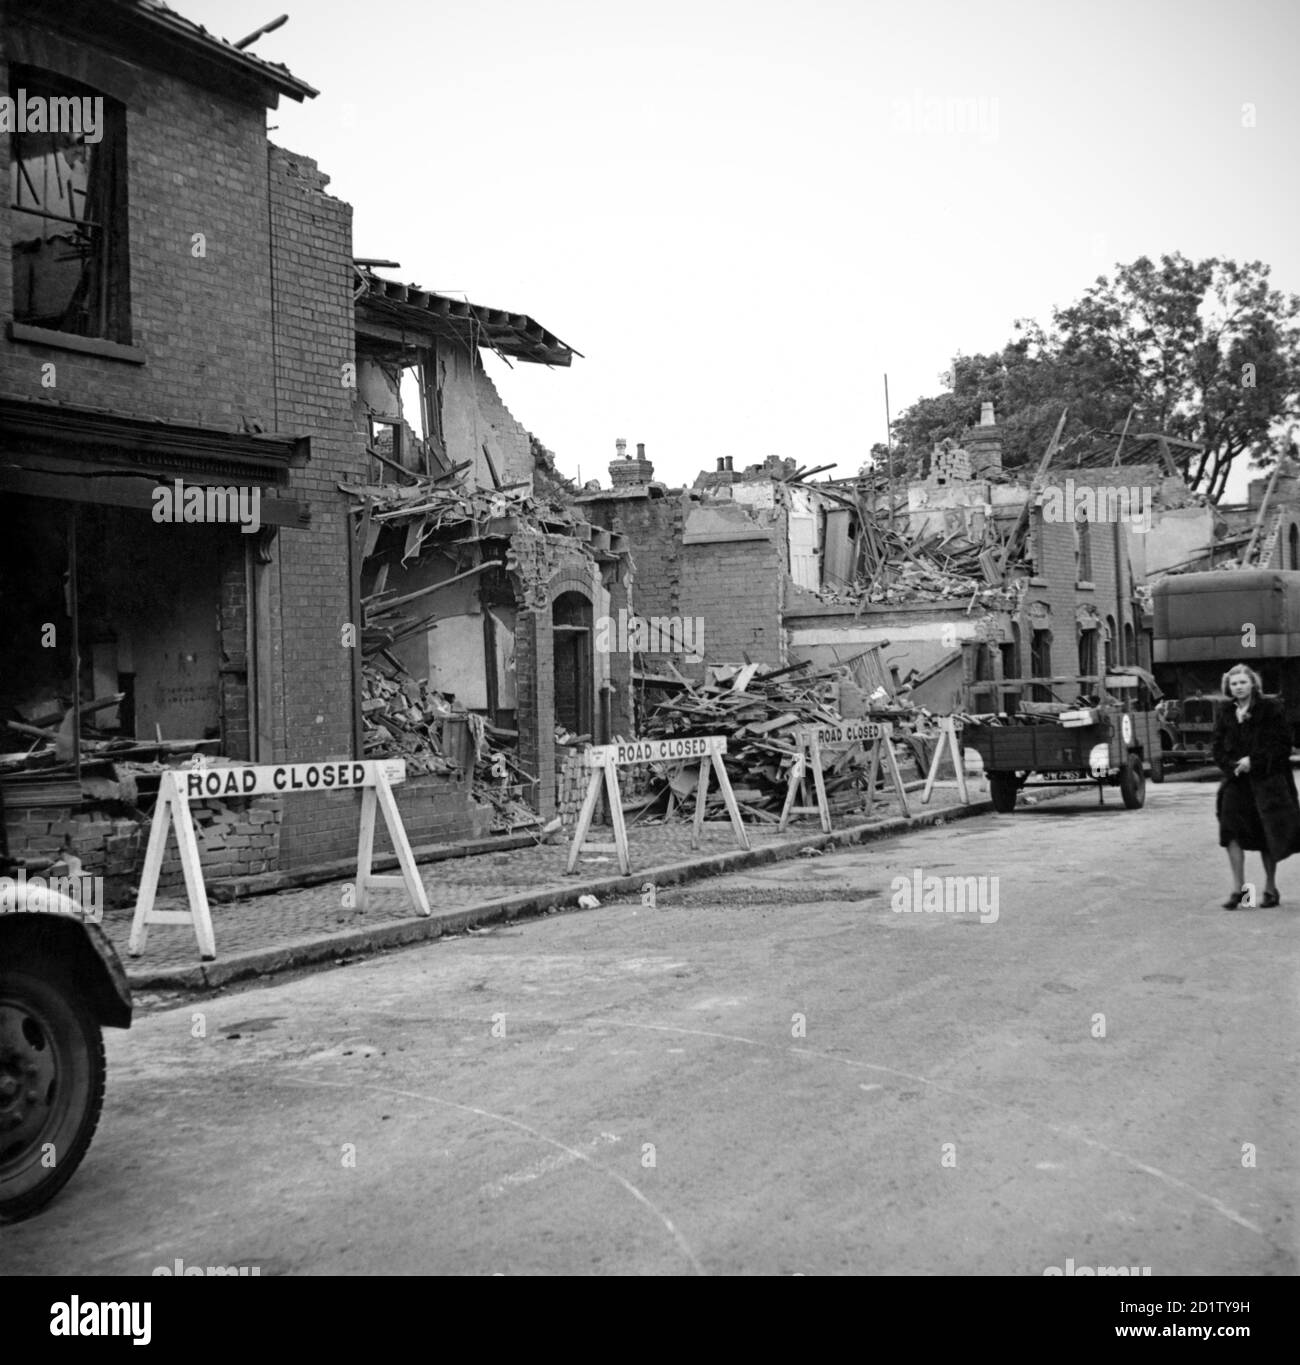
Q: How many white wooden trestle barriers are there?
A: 4